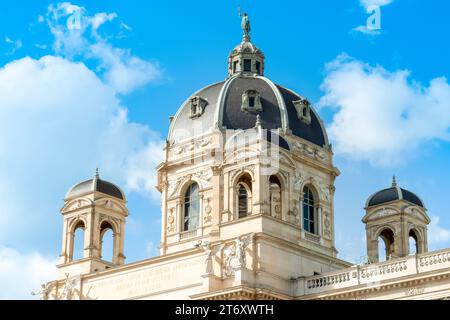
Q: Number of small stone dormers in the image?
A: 3